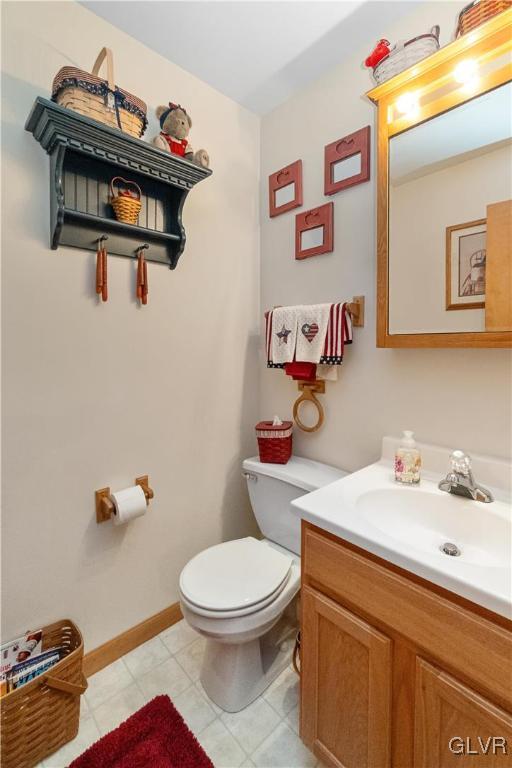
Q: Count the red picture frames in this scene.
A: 3